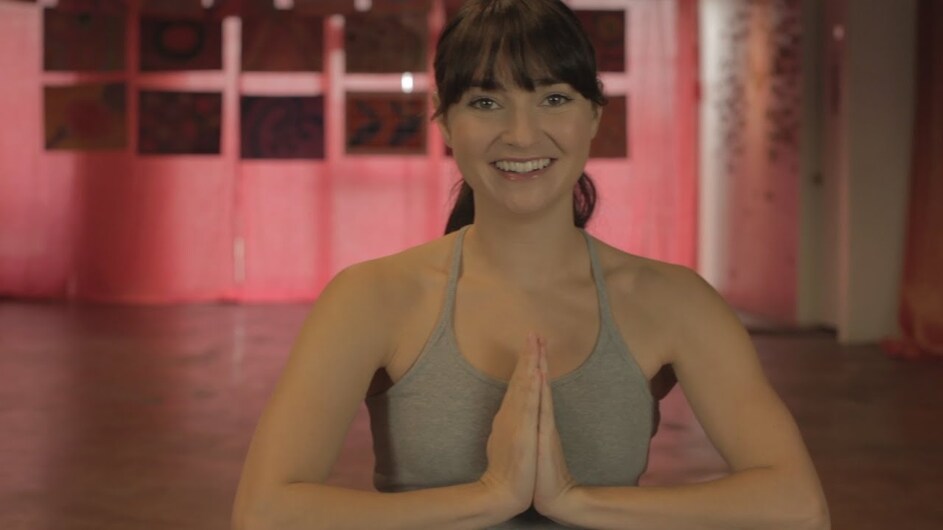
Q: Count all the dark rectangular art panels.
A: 10